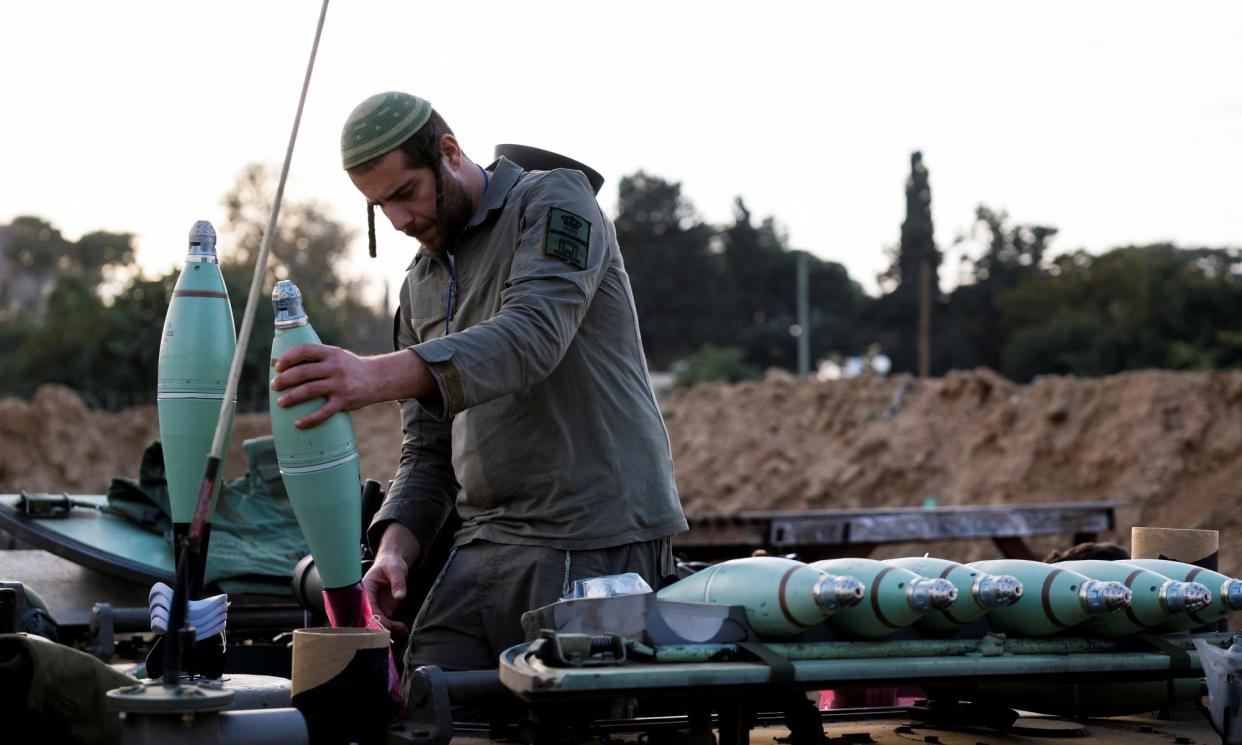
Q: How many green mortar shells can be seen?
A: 8